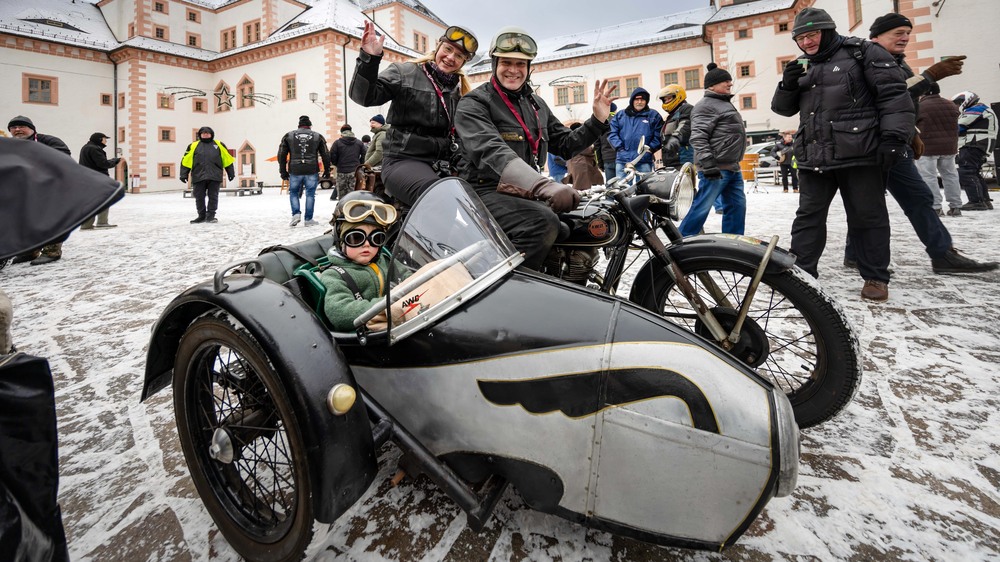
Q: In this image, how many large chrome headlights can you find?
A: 1